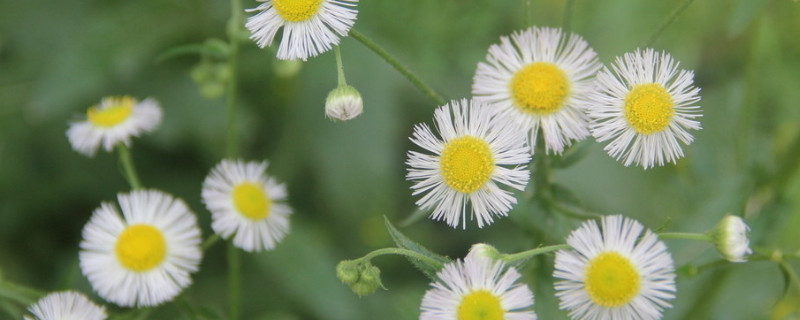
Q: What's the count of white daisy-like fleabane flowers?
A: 10